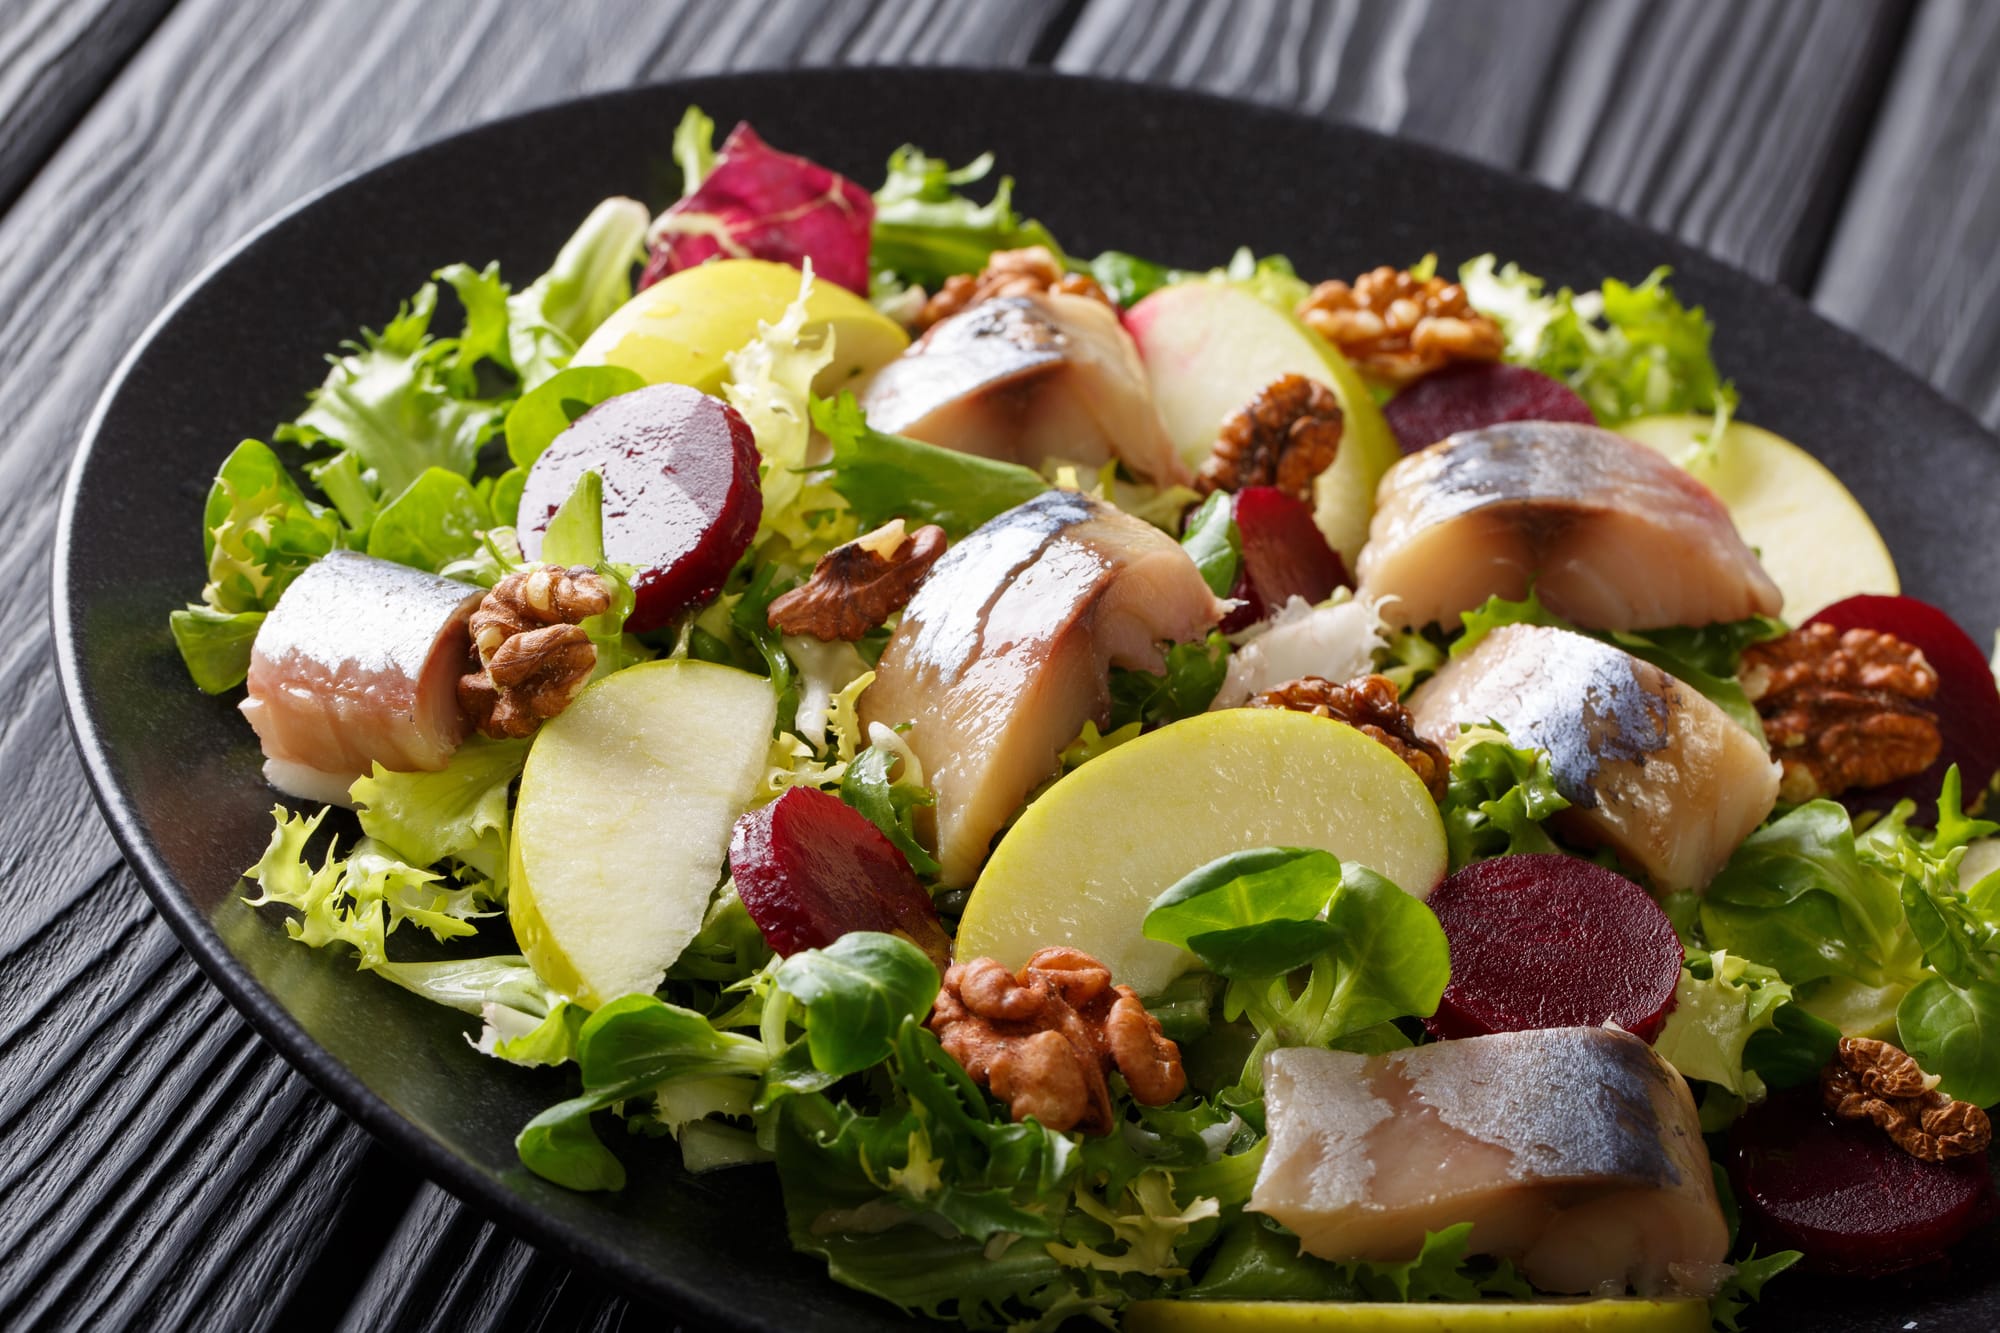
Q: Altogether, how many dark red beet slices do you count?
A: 7